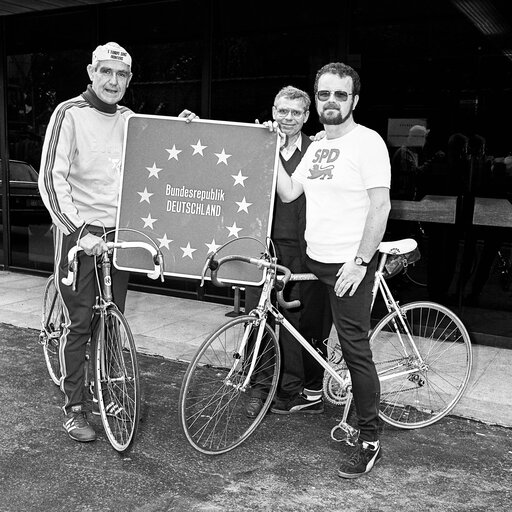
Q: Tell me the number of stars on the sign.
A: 12